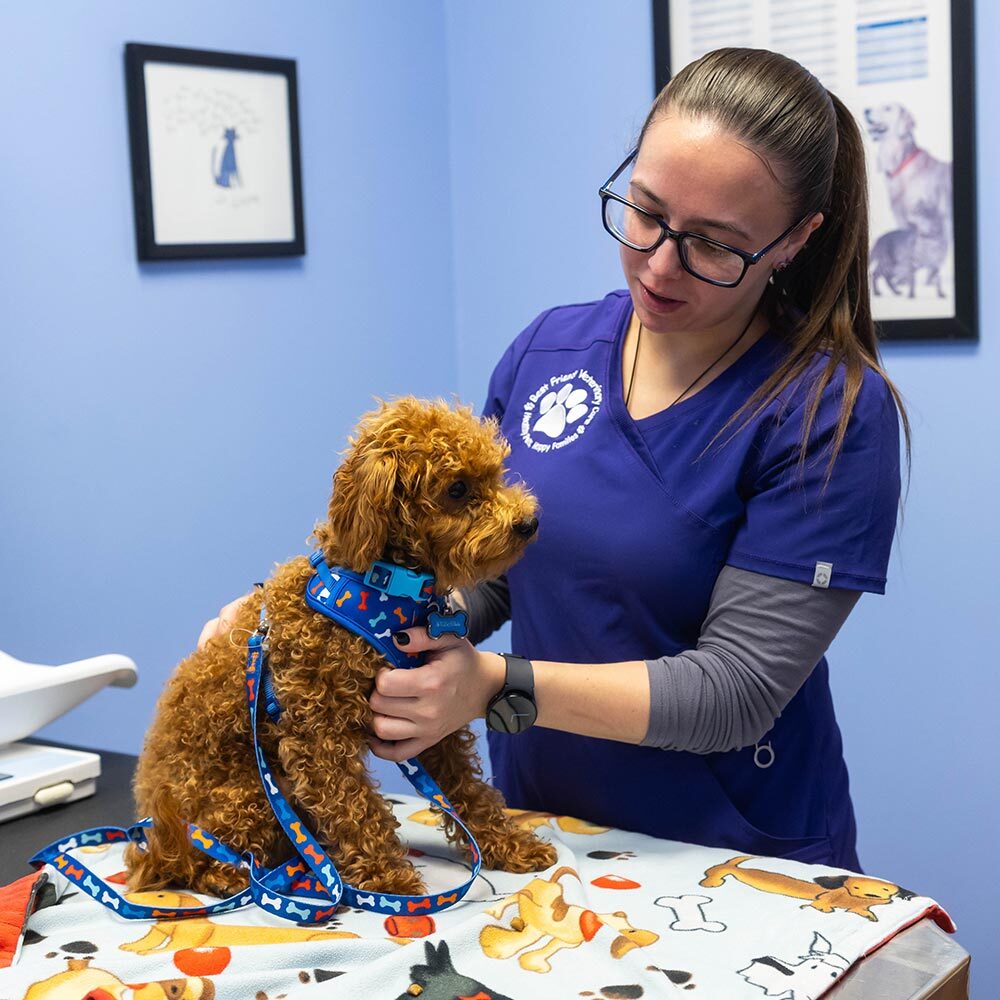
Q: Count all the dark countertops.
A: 1